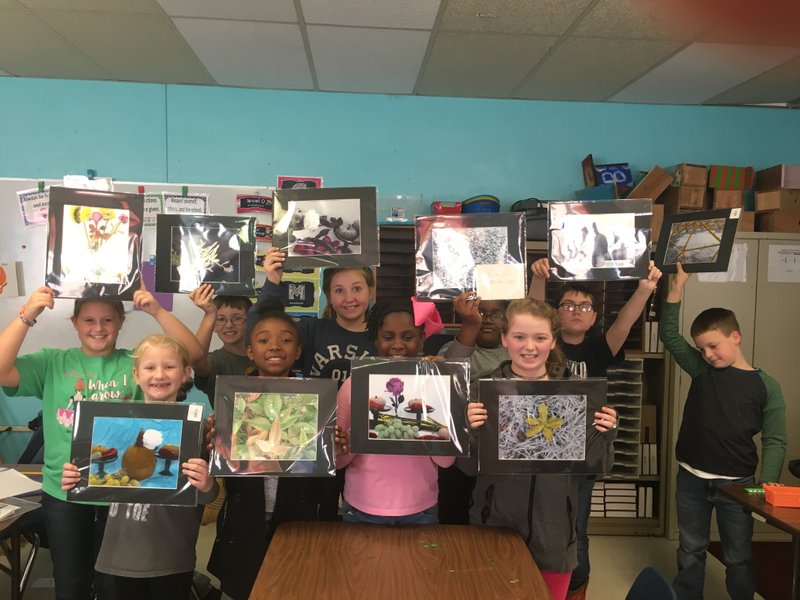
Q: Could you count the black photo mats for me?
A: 10